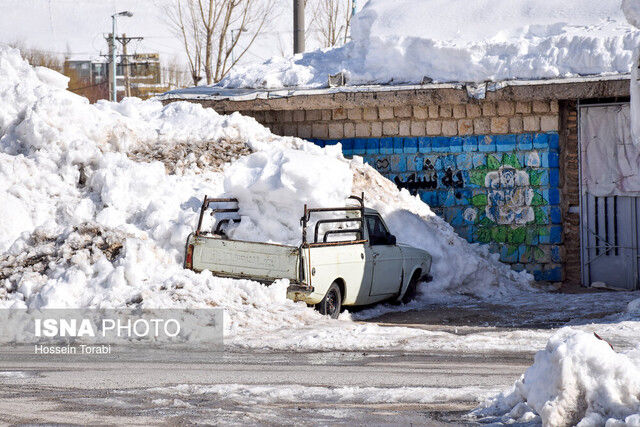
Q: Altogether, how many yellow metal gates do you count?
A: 0